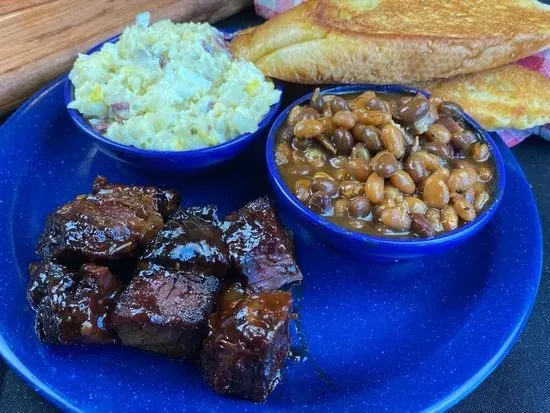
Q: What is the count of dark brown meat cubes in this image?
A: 6